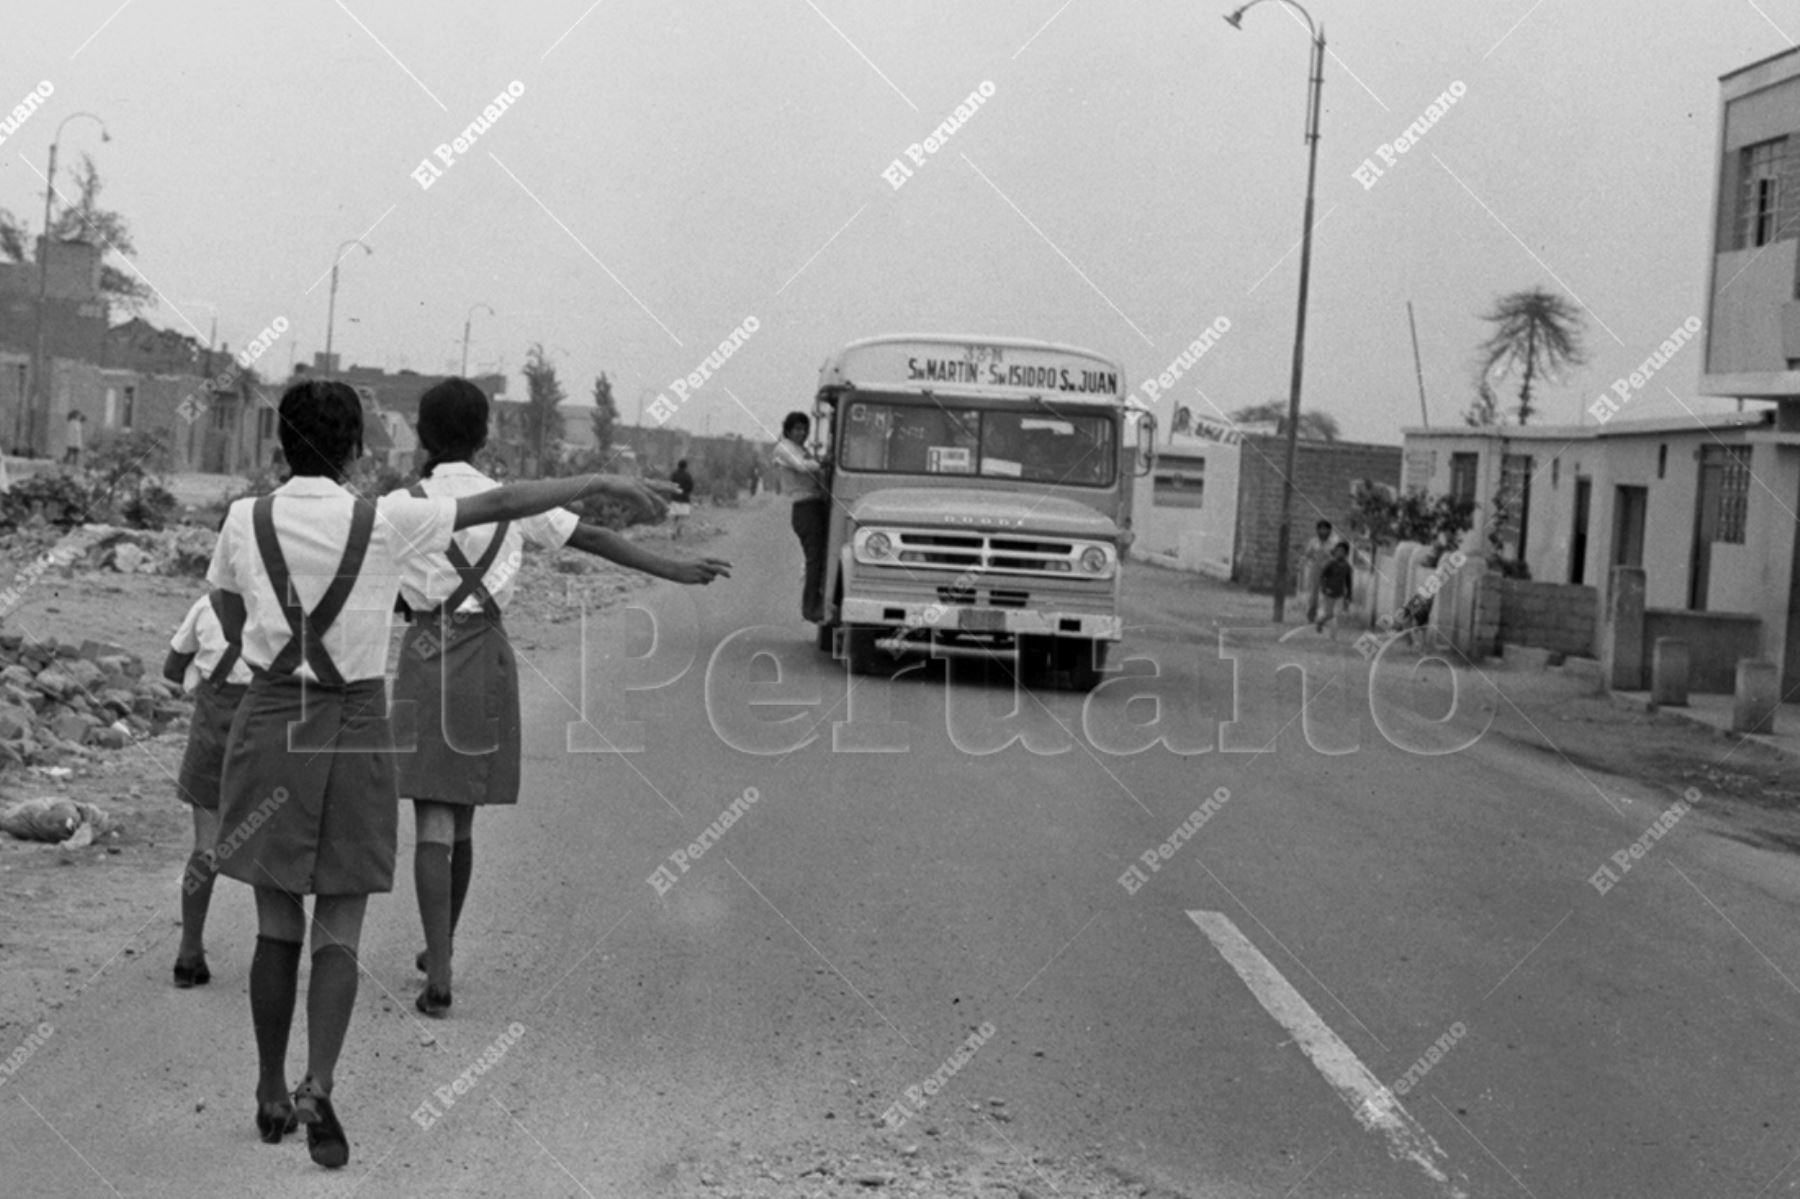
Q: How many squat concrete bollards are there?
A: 2